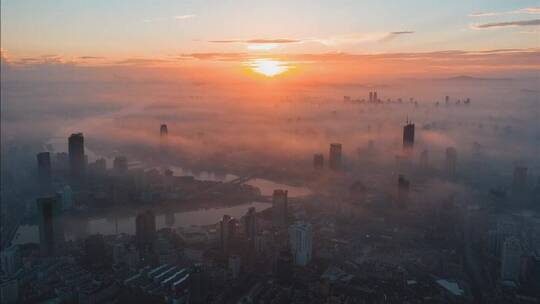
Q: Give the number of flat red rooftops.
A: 0